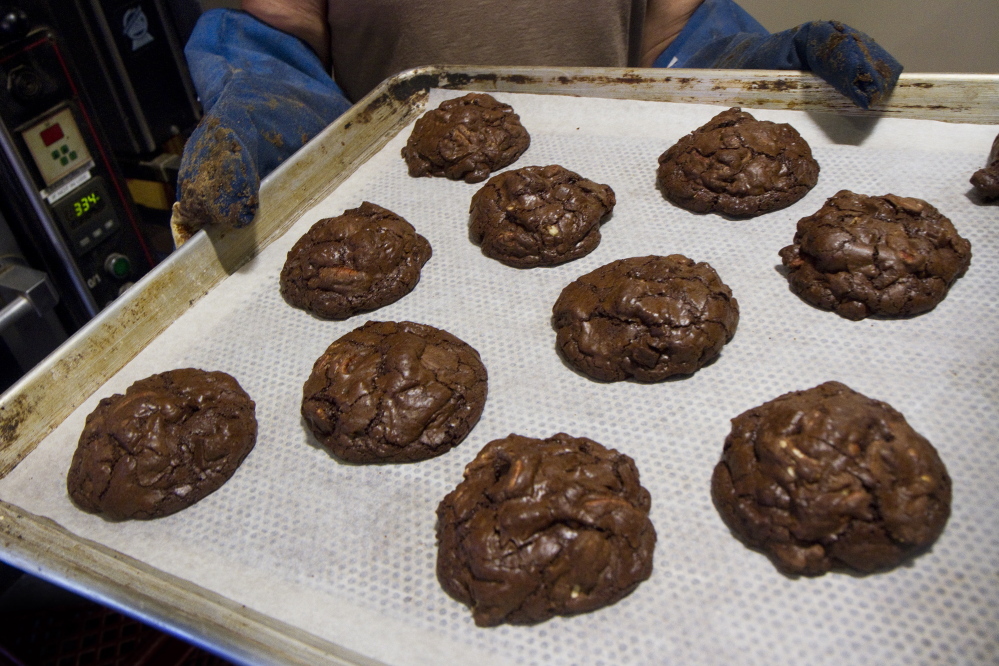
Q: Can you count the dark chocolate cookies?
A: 11